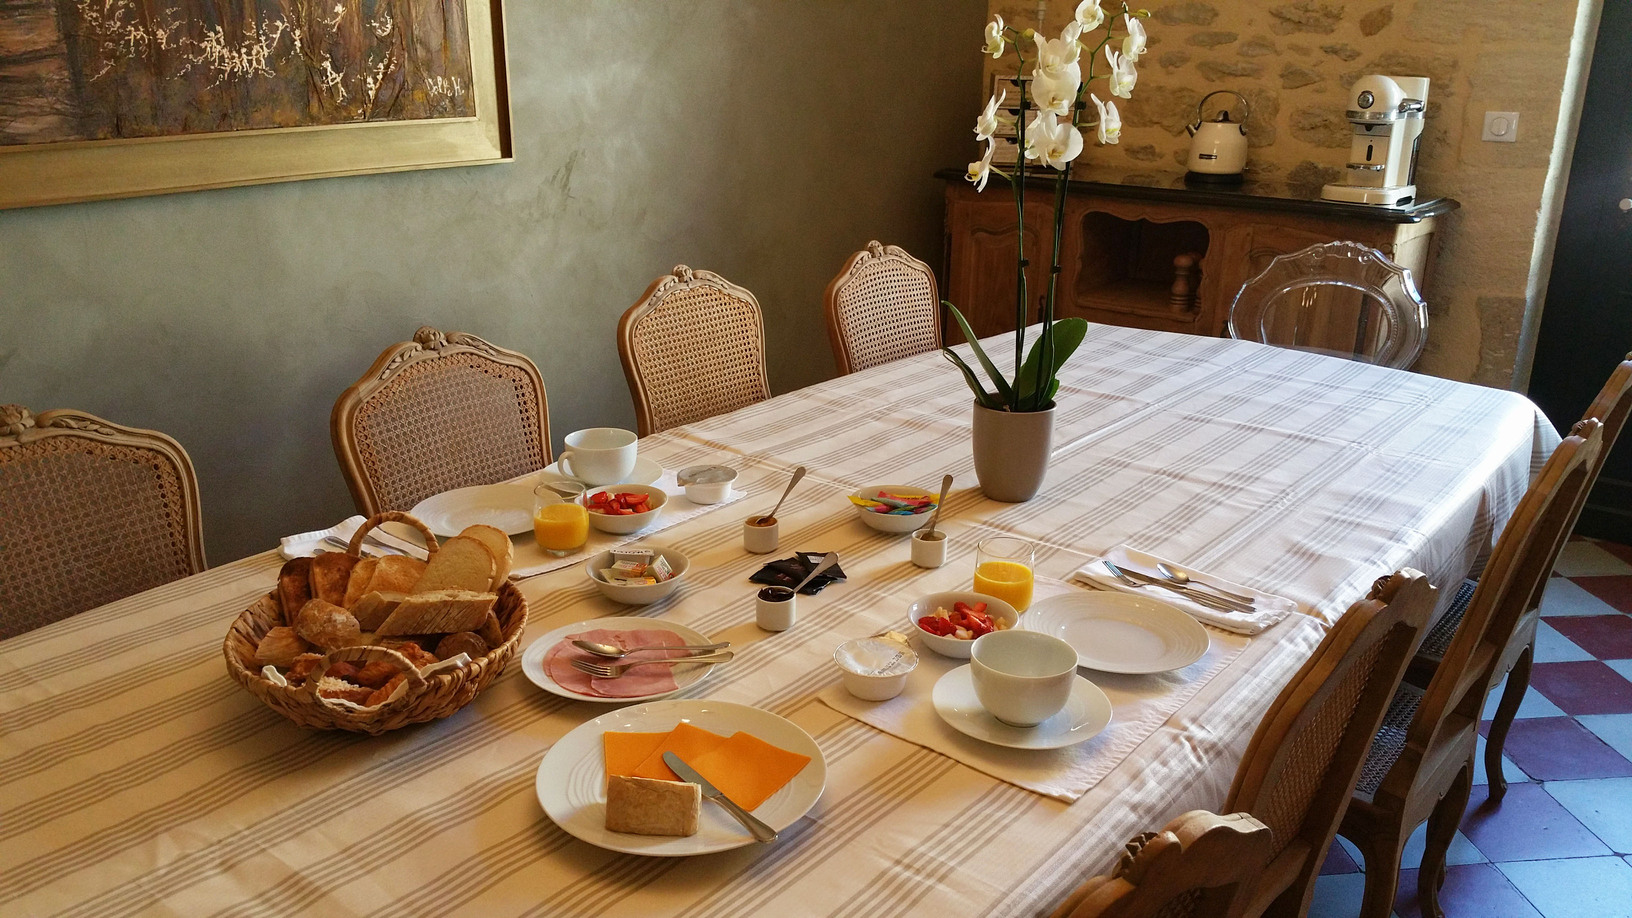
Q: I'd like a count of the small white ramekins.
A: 3